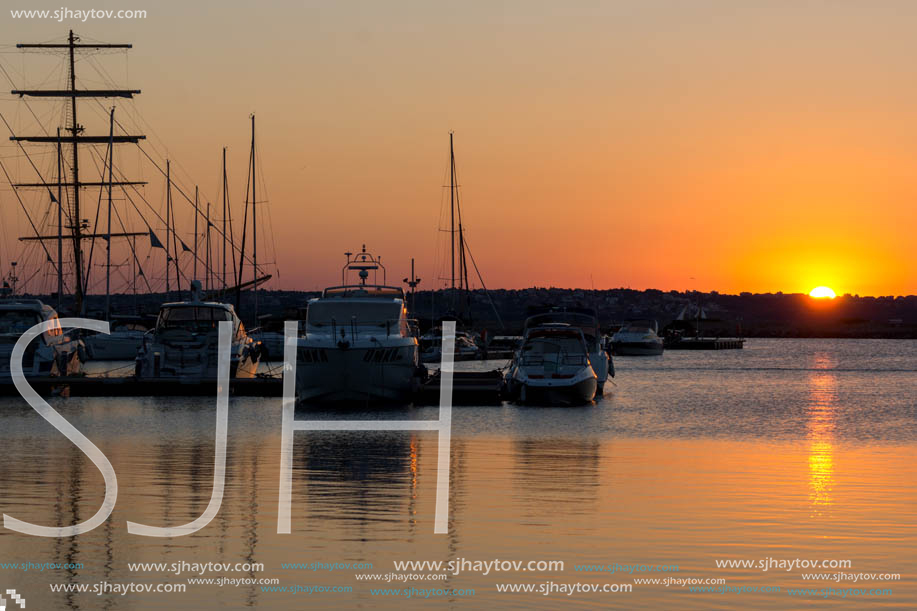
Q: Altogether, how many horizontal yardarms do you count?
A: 5